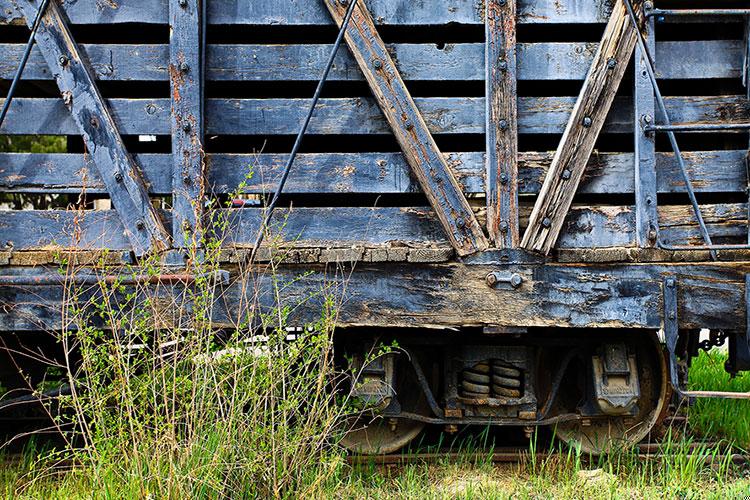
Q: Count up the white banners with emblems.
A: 0